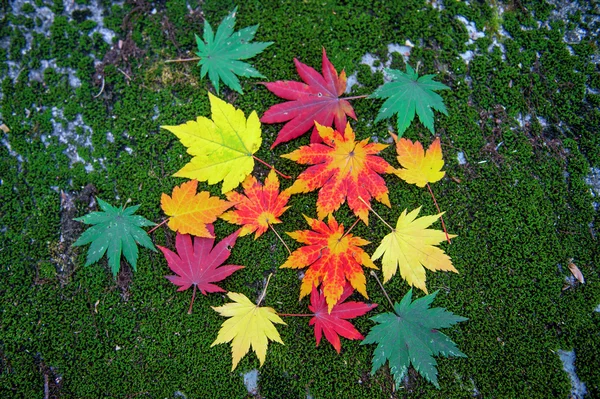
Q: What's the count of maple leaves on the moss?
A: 15